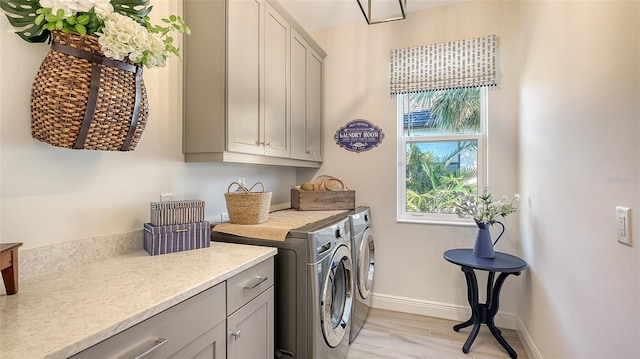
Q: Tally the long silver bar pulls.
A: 2